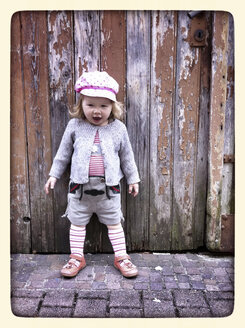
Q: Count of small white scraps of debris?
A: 2